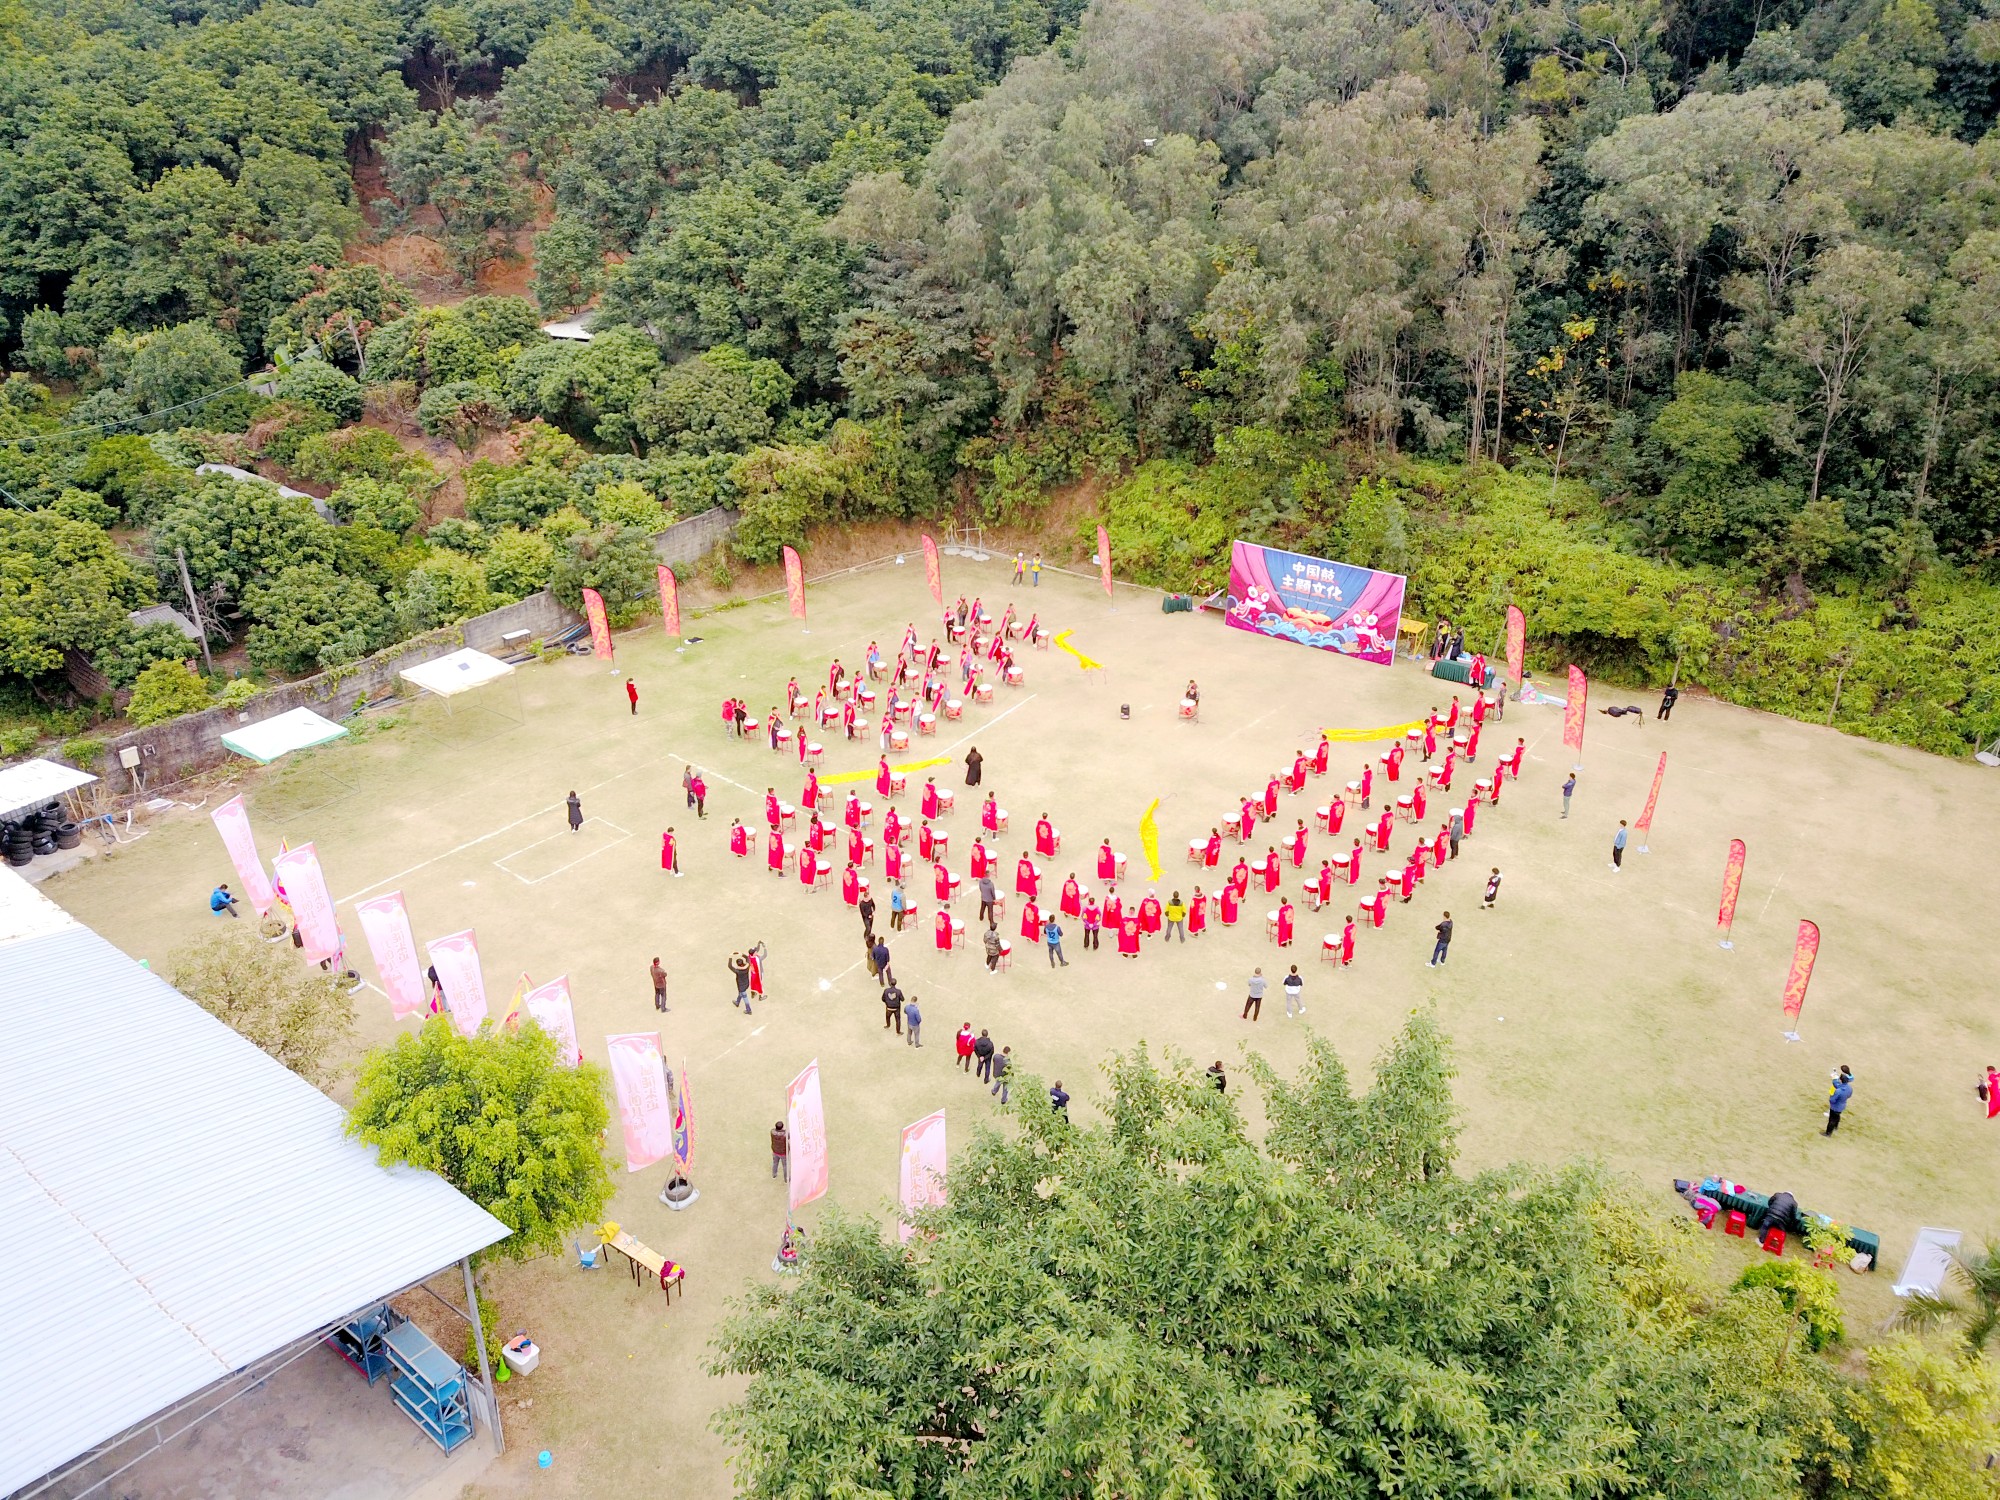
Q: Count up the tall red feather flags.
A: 10